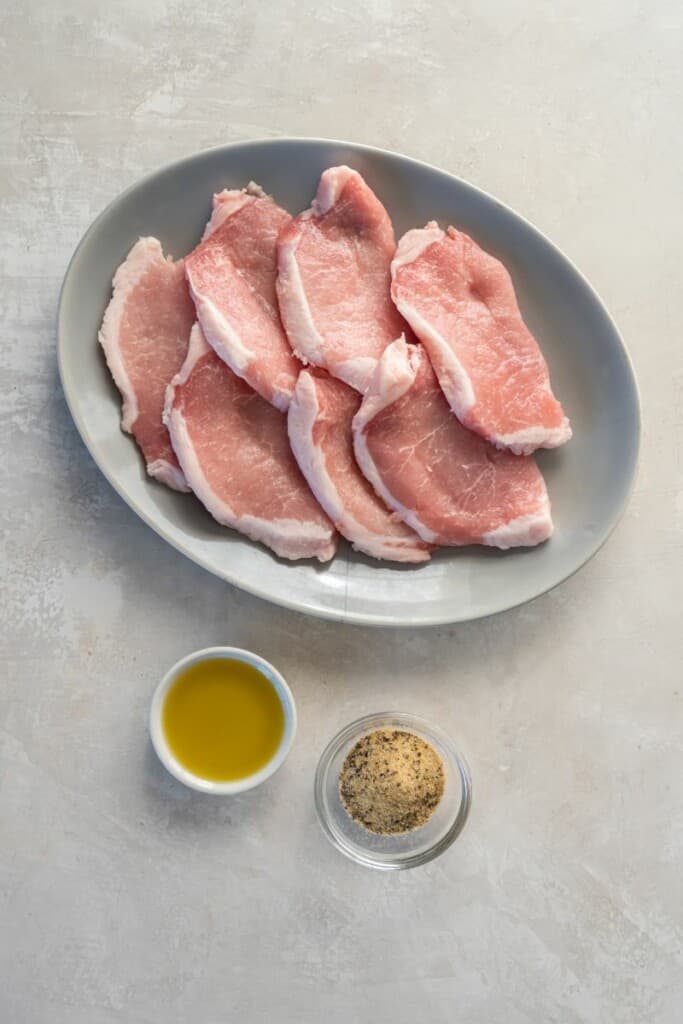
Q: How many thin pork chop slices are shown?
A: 7